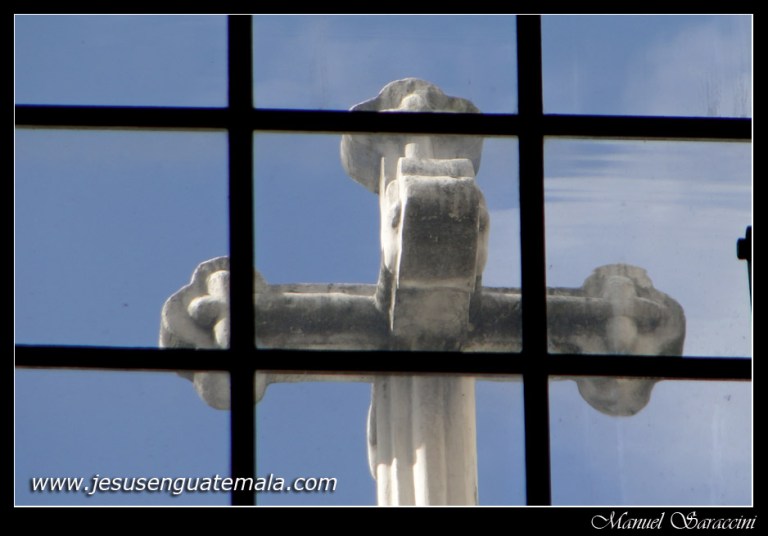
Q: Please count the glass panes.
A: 9